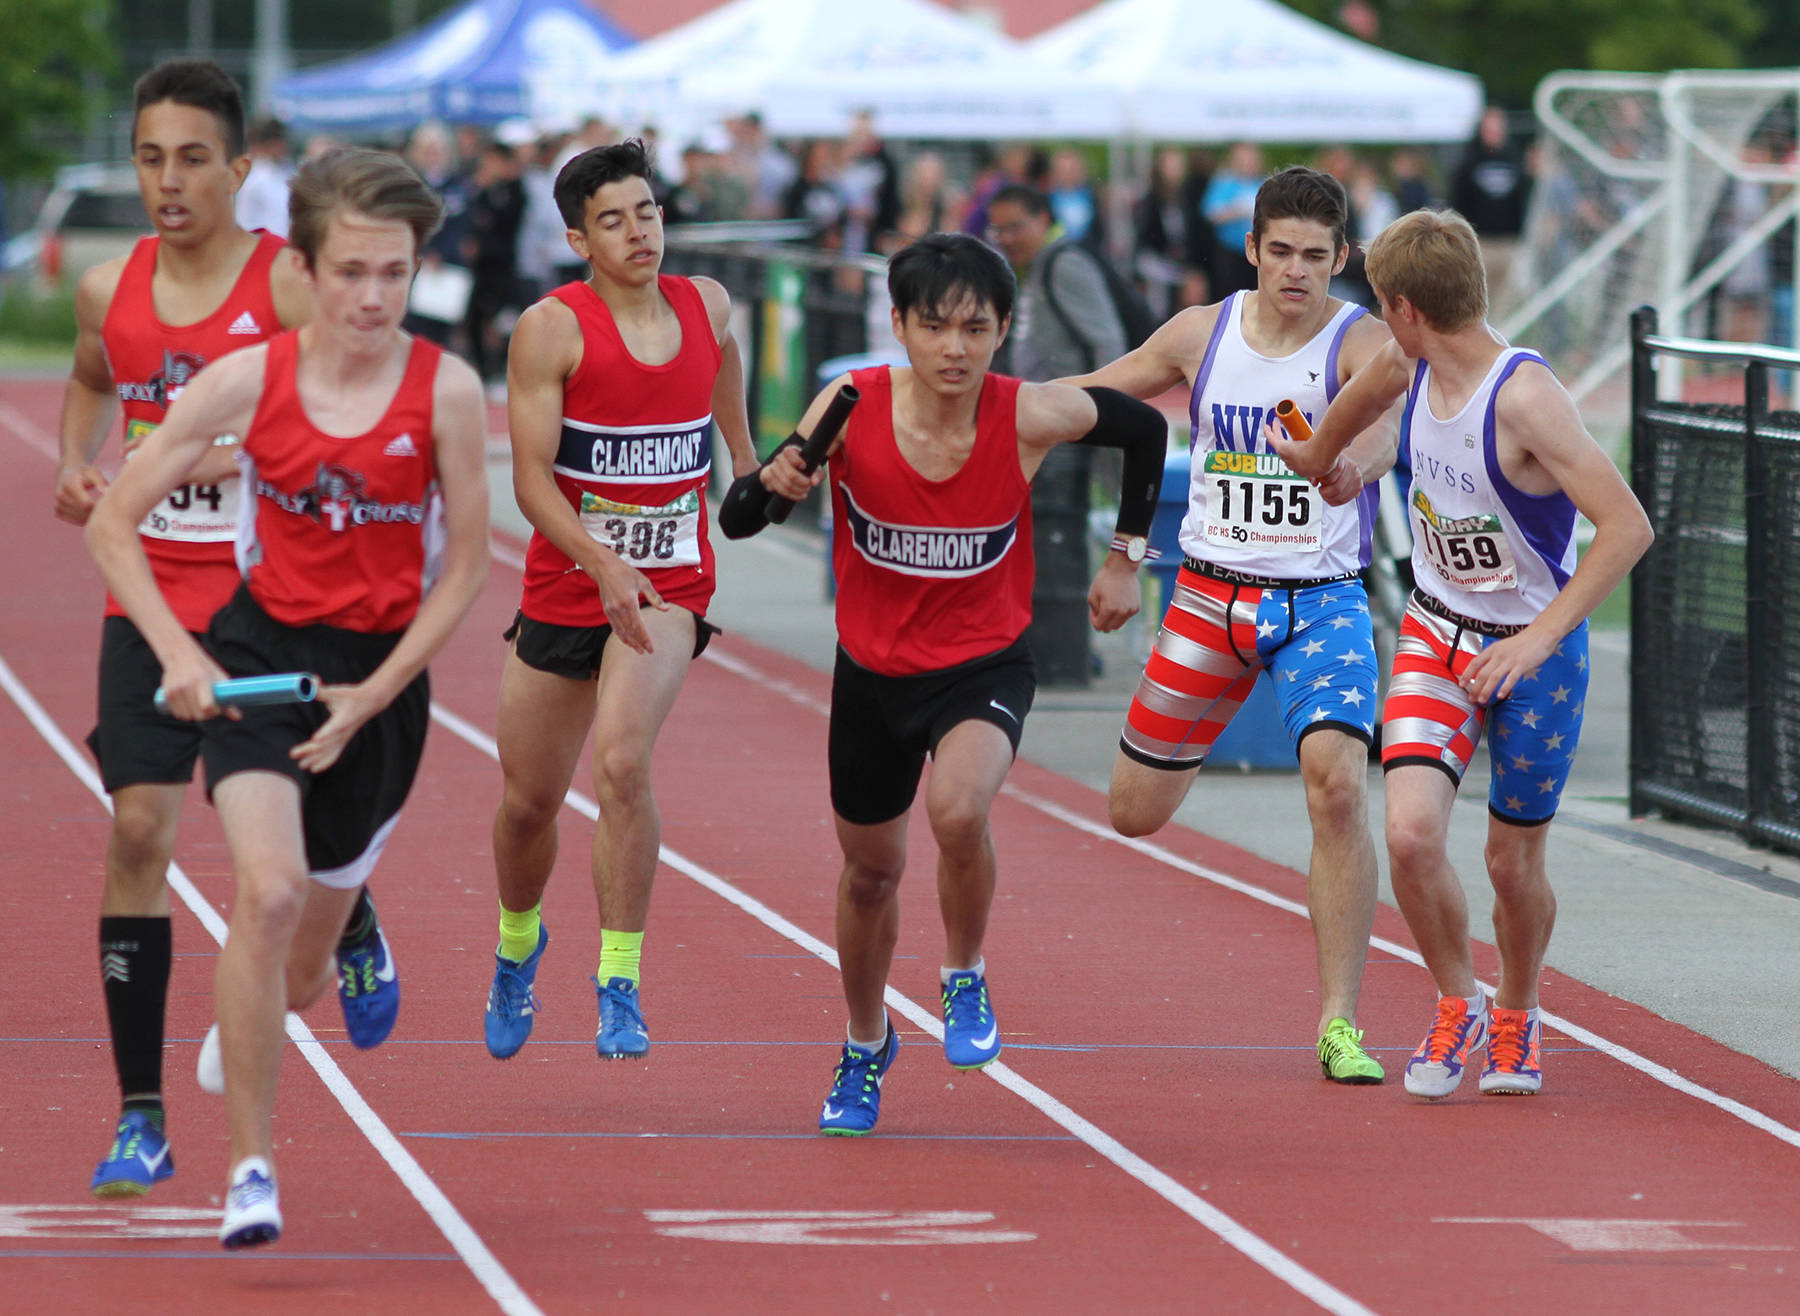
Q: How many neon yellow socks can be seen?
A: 2